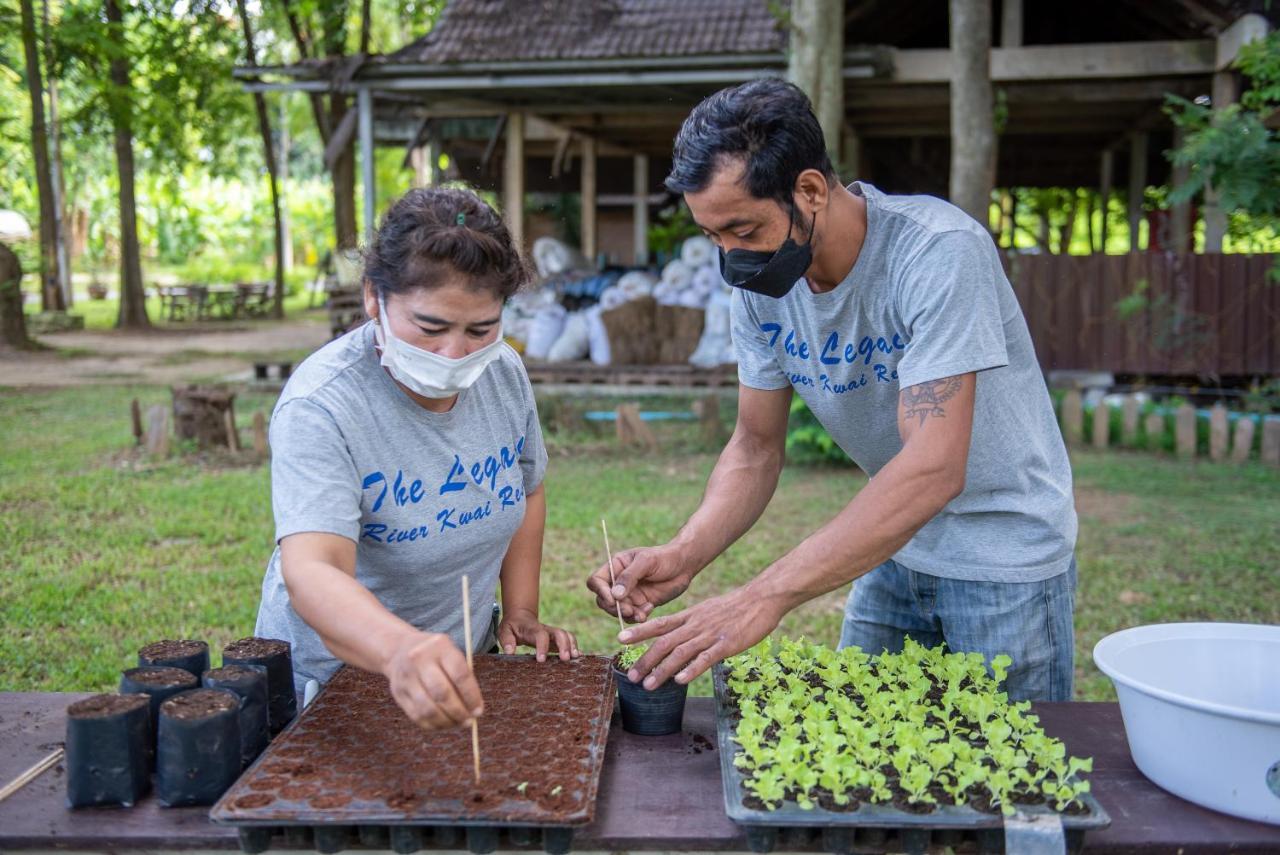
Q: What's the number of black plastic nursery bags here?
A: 6